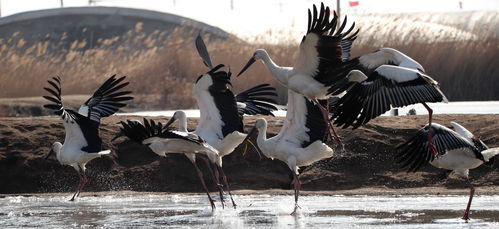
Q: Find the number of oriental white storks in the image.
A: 7